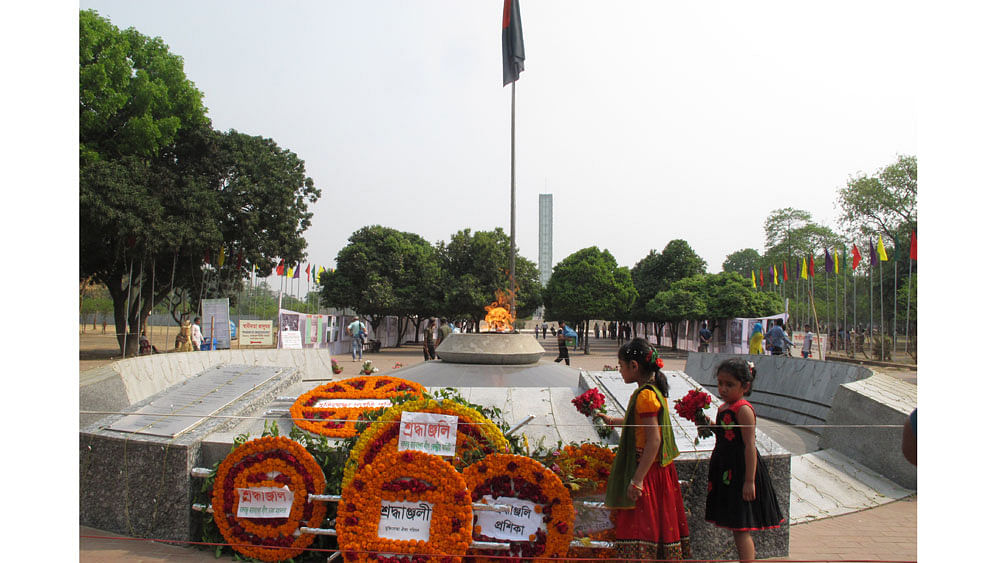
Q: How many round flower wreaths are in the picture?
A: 6